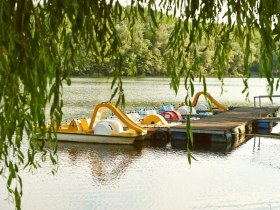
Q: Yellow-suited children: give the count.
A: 0